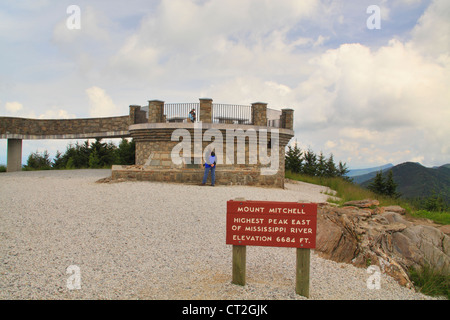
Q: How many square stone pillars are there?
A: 5